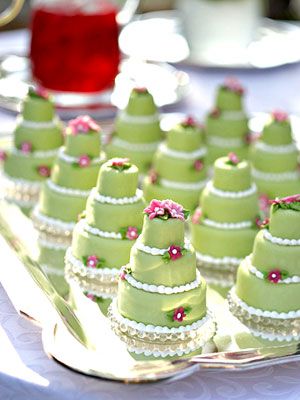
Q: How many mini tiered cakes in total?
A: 10